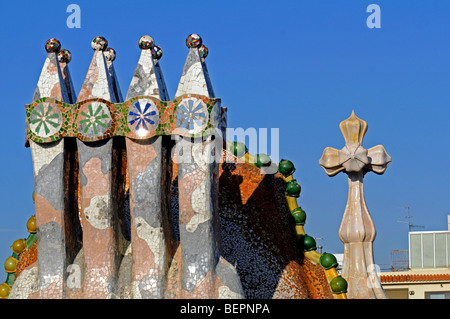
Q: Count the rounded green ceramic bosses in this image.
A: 8